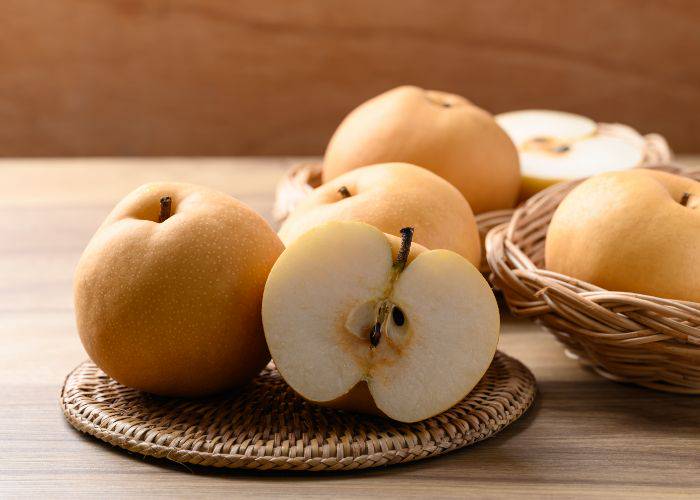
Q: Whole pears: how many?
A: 4